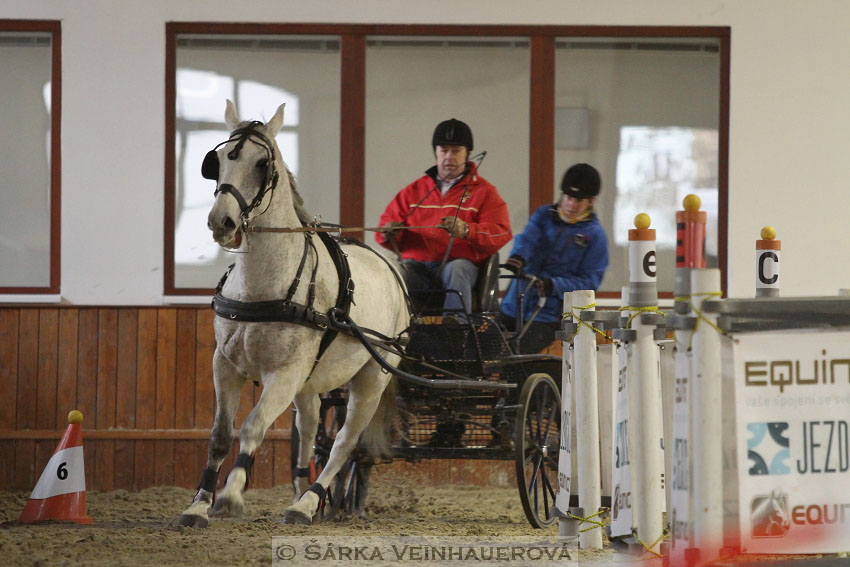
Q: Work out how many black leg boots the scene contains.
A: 4